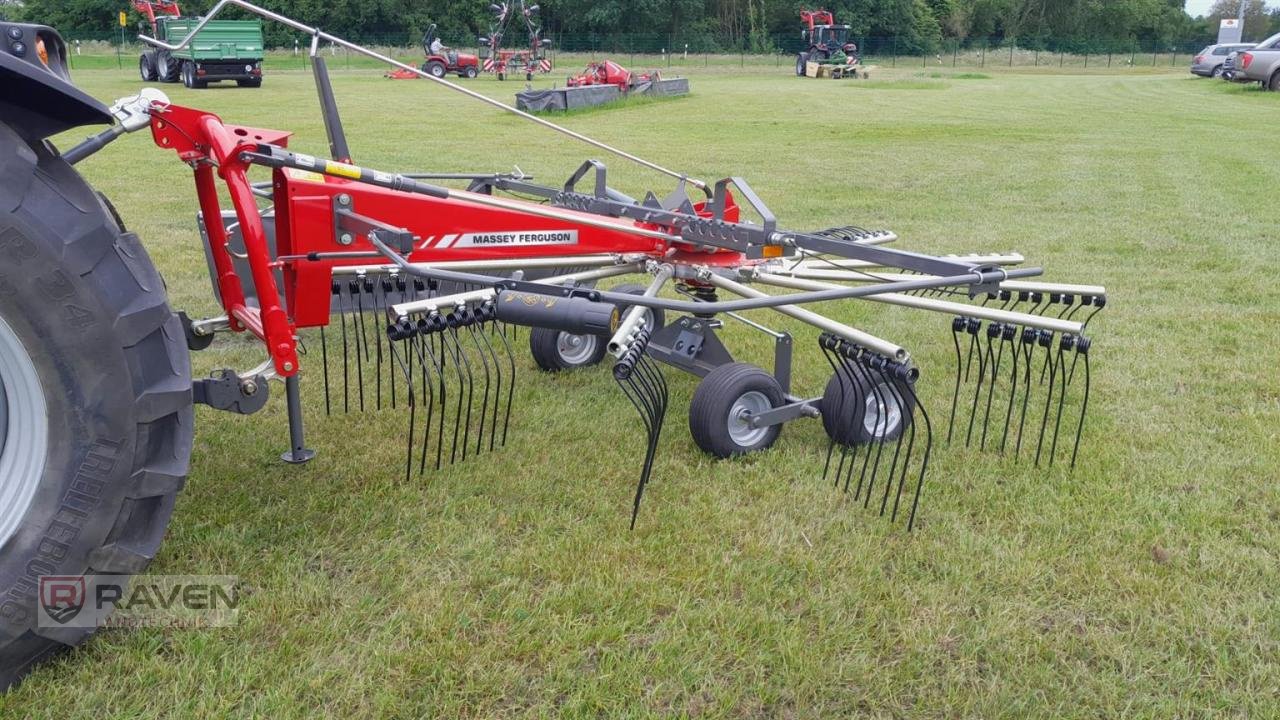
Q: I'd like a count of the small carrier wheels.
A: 4